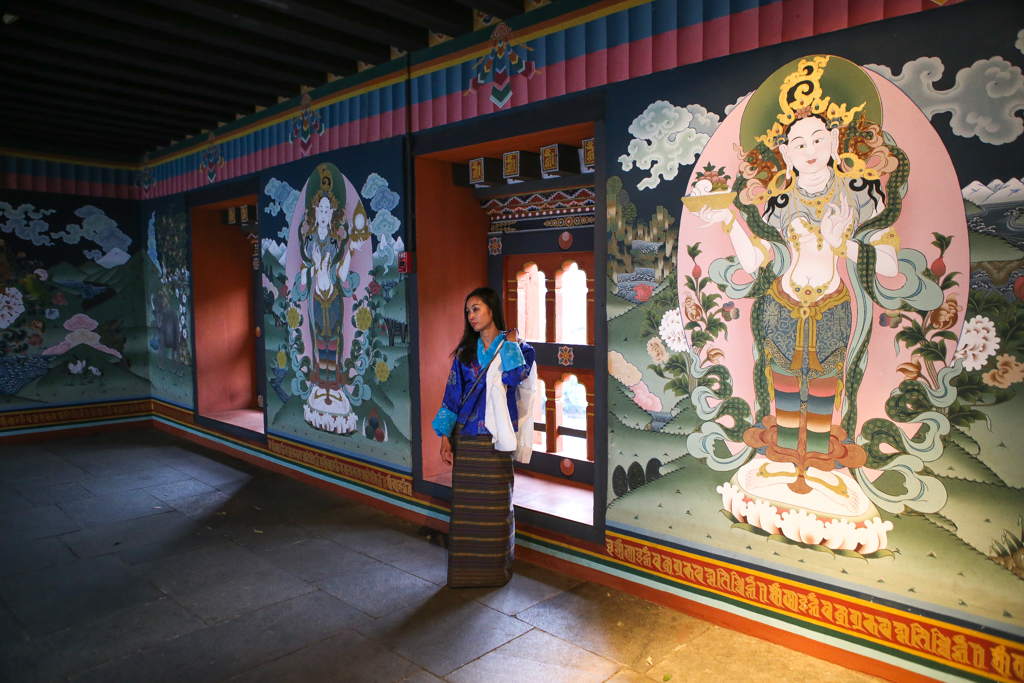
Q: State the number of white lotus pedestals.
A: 2